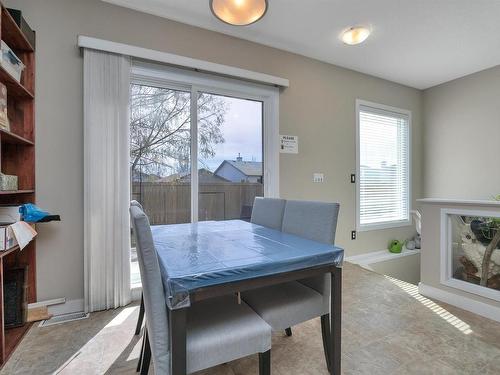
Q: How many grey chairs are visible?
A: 4